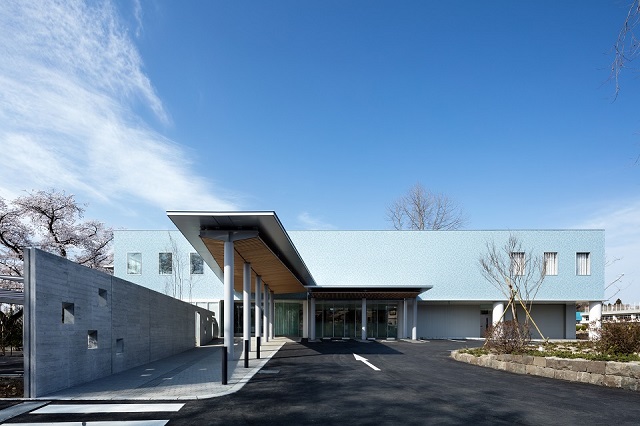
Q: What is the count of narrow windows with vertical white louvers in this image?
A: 3